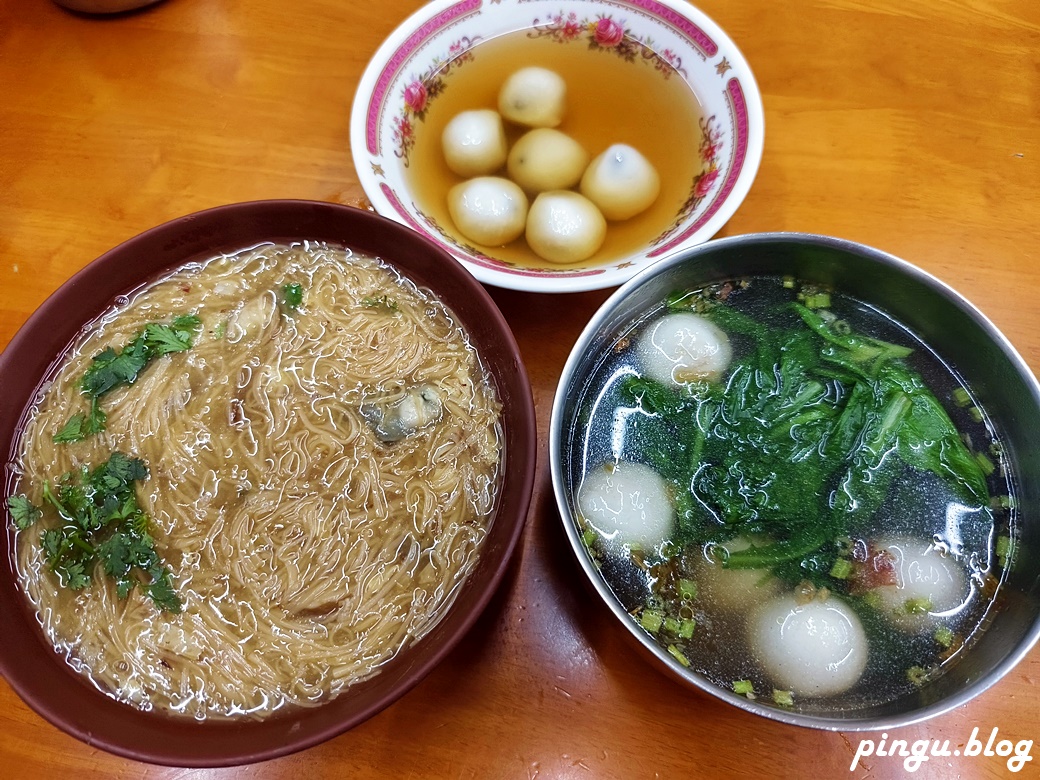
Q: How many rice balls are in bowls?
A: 11